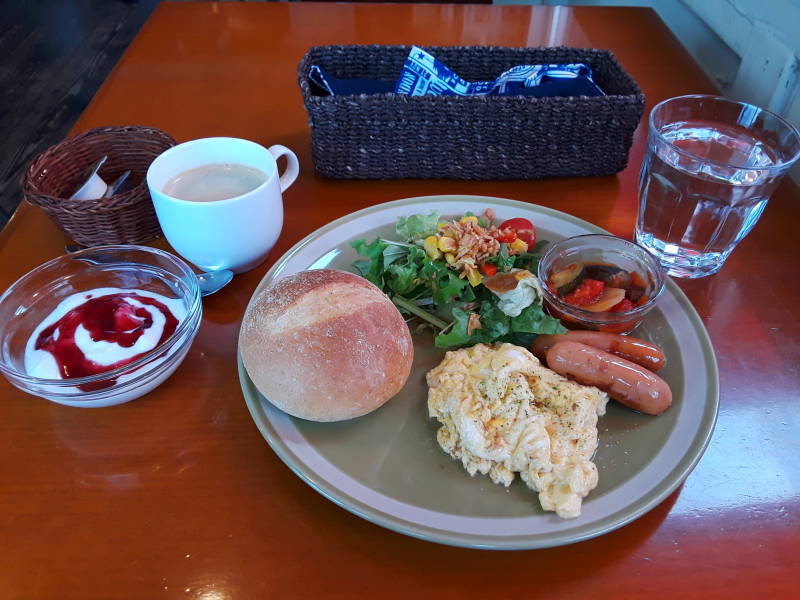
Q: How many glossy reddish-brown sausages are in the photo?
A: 2